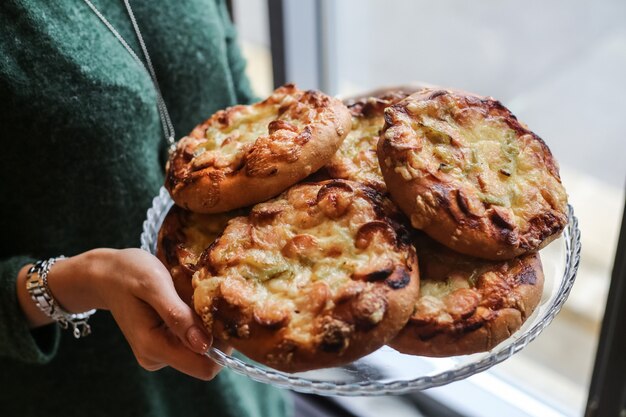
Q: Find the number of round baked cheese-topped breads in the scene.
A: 6